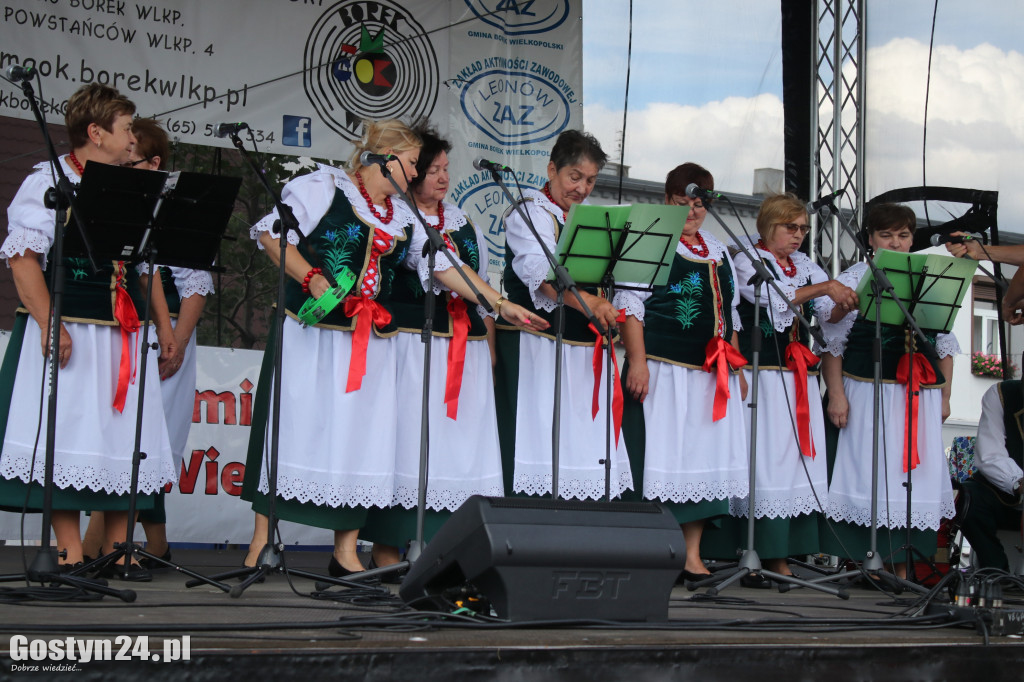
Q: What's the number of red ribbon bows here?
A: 7